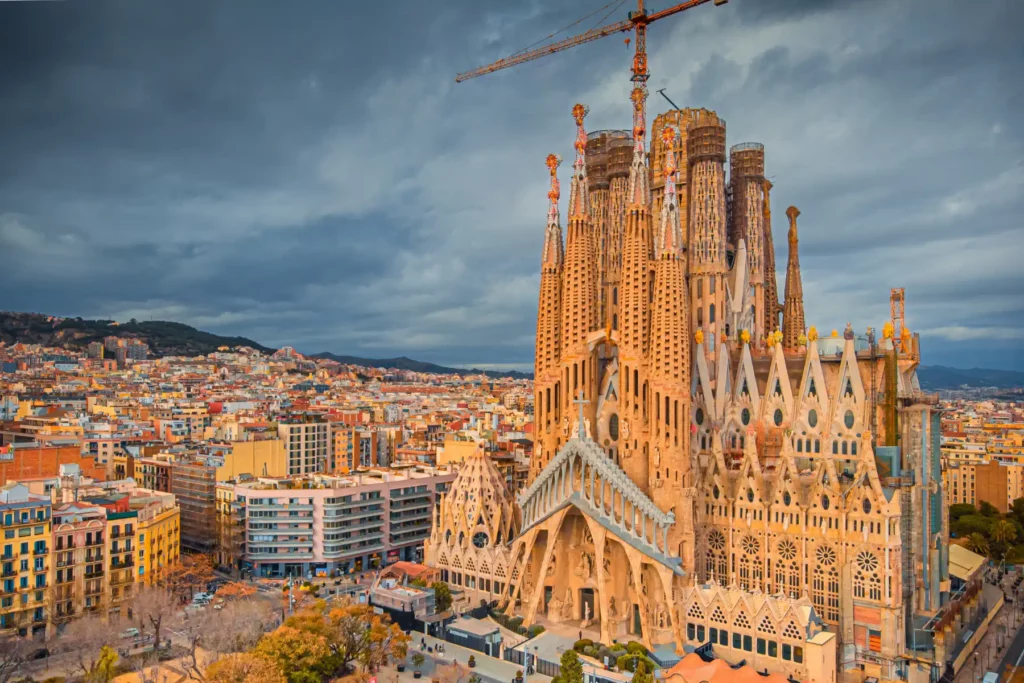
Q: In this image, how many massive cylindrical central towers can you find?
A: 5